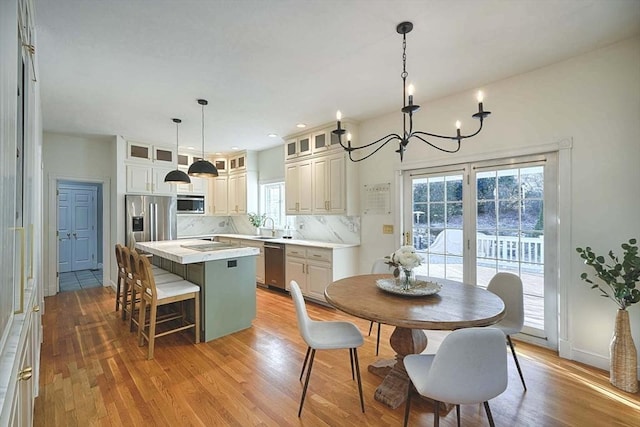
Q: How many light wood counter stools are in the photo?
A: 4